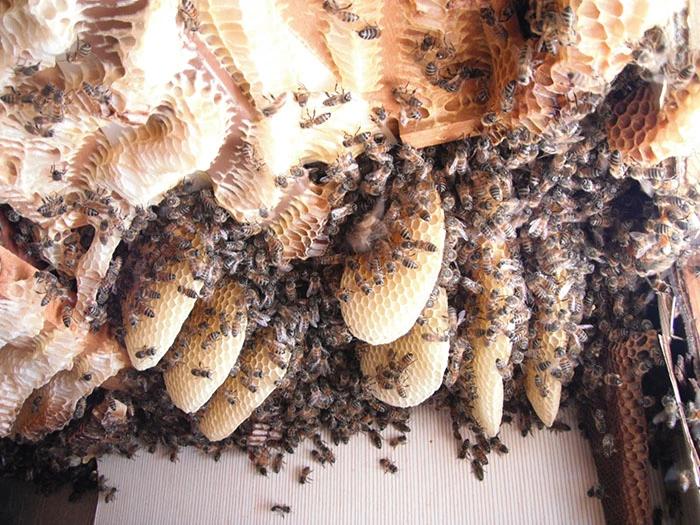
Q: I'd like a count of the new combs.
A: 7